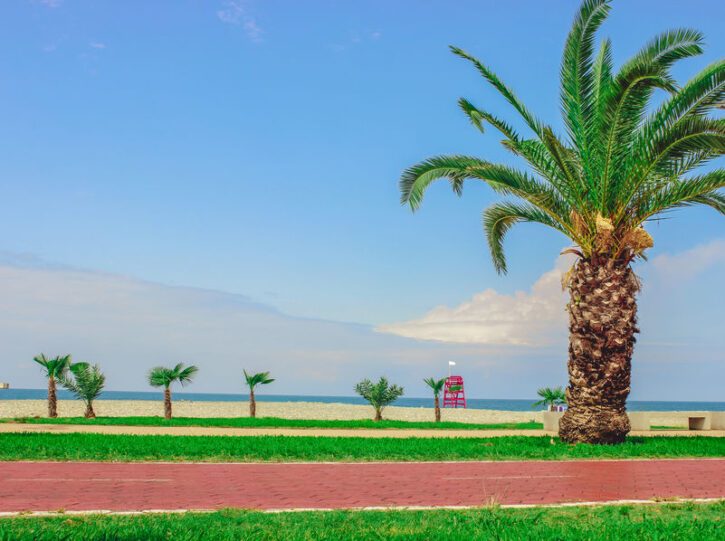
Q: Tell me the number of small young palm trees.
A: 7